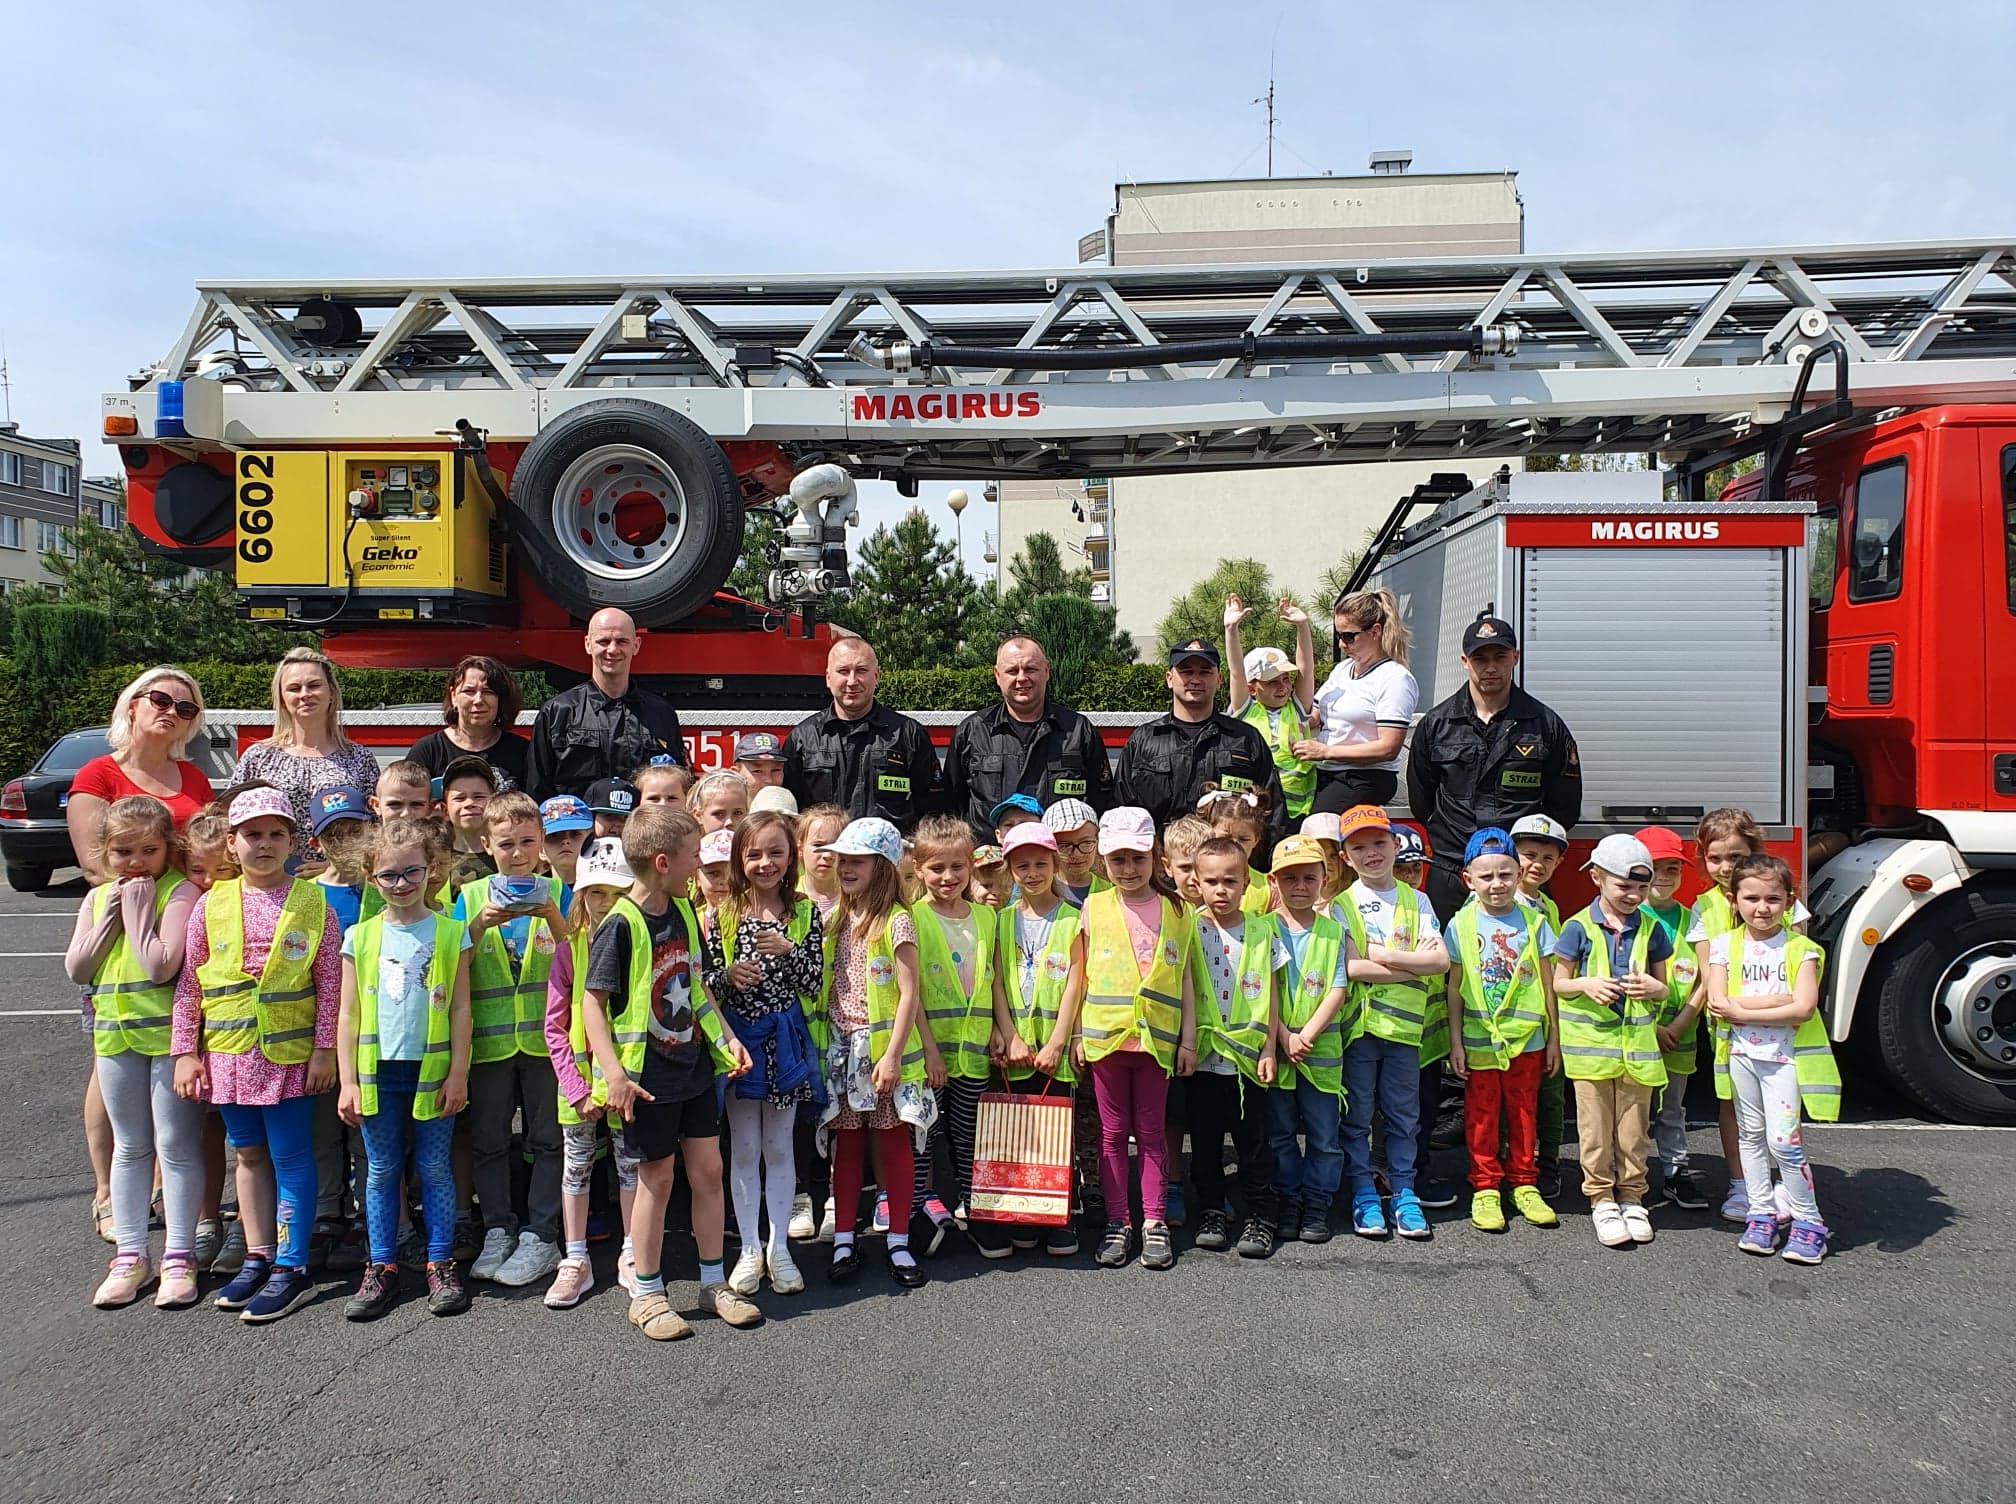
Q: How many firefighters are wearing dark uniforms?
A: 5